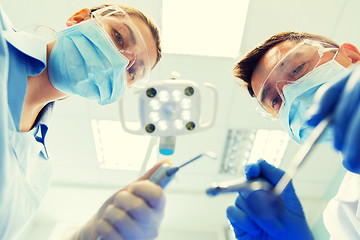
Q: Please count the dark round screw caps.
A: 4